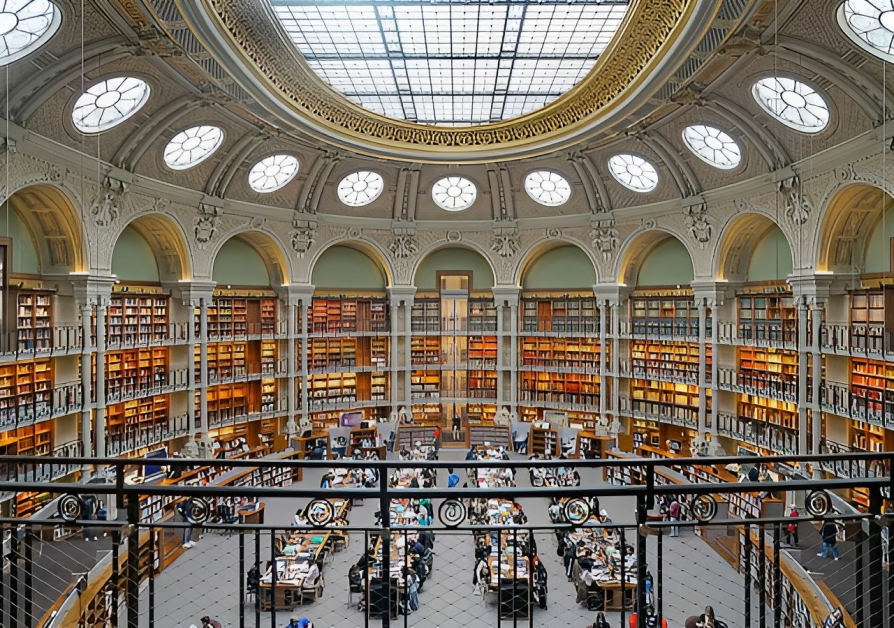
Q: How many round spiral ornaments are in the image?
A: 7